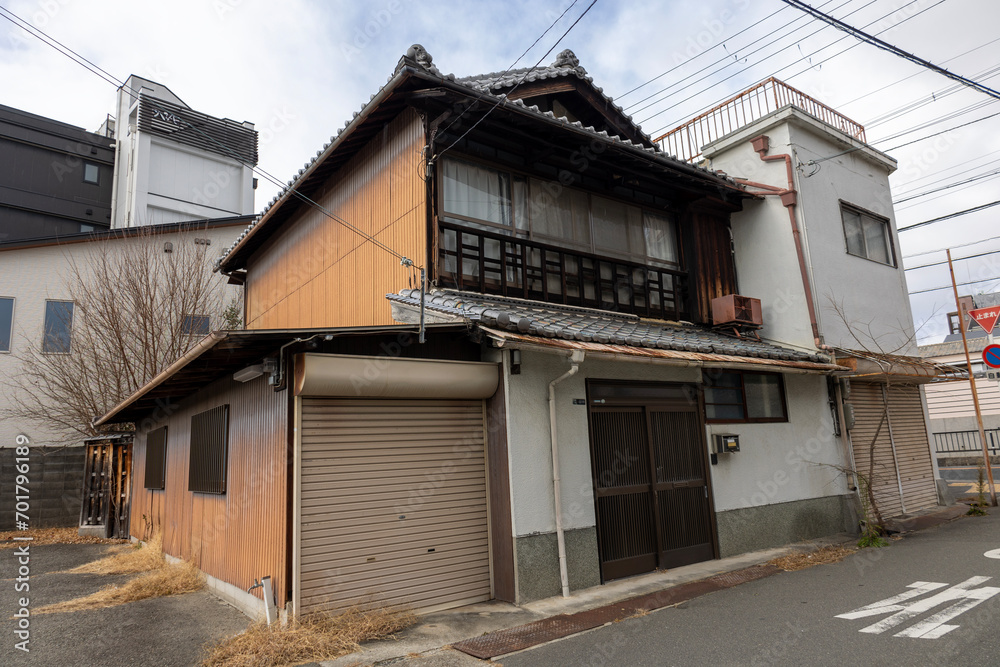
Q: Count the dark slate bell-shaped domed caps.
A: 0